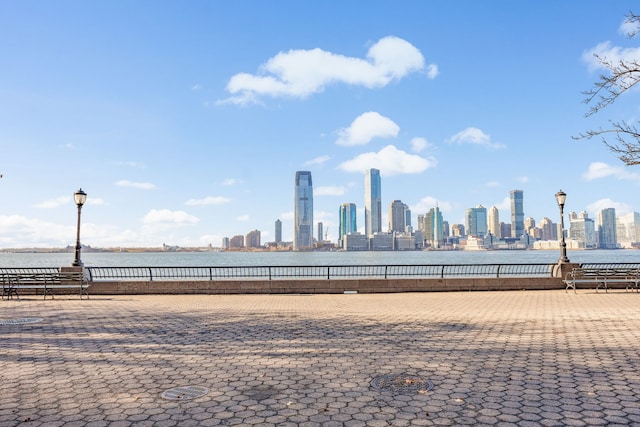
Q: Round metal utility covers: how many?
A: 3